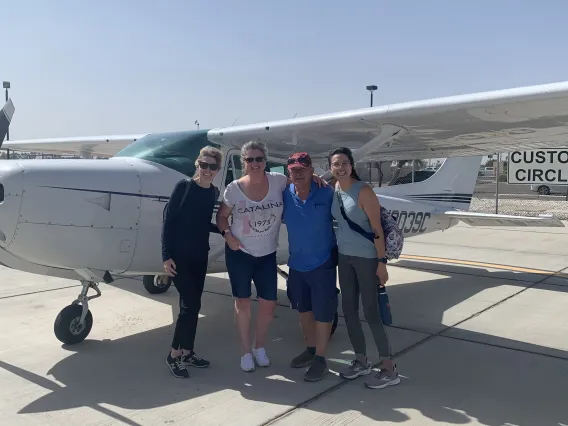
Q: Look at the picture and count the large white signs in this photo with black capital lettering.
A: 1